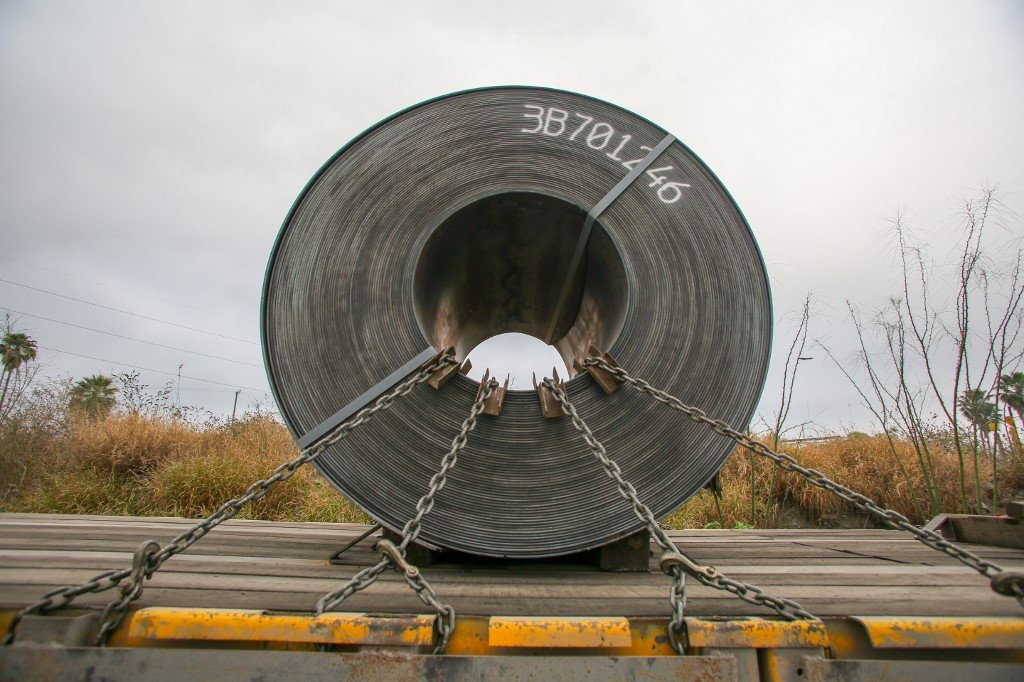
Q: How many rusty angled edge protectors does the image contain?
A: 4